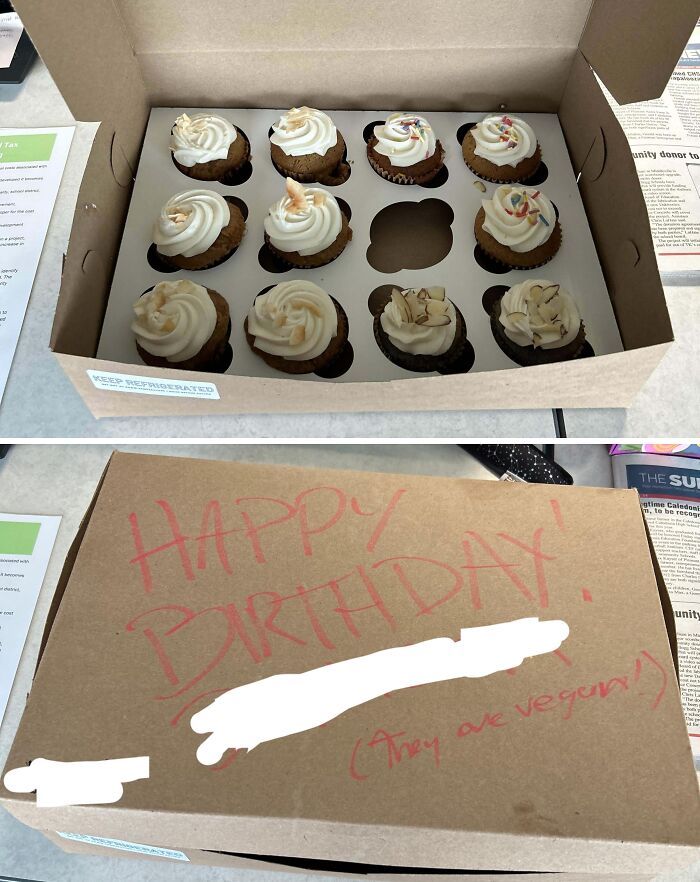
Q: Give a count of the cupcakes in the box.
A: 11